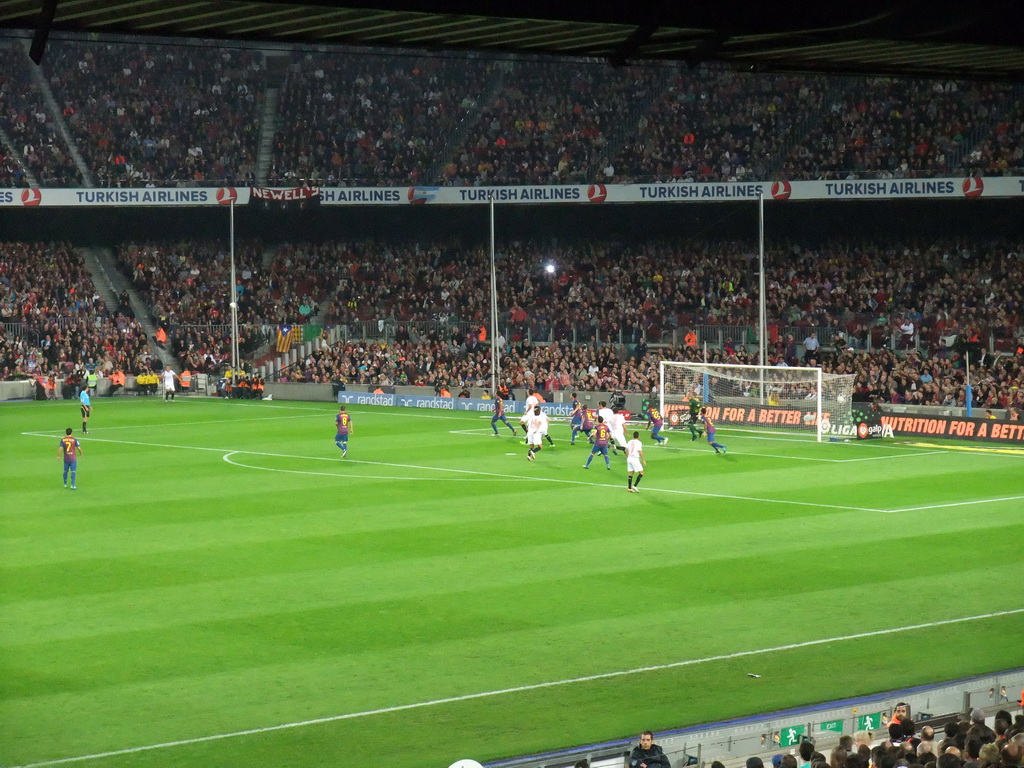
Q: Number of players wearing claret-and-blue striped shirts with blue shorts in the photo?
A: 8